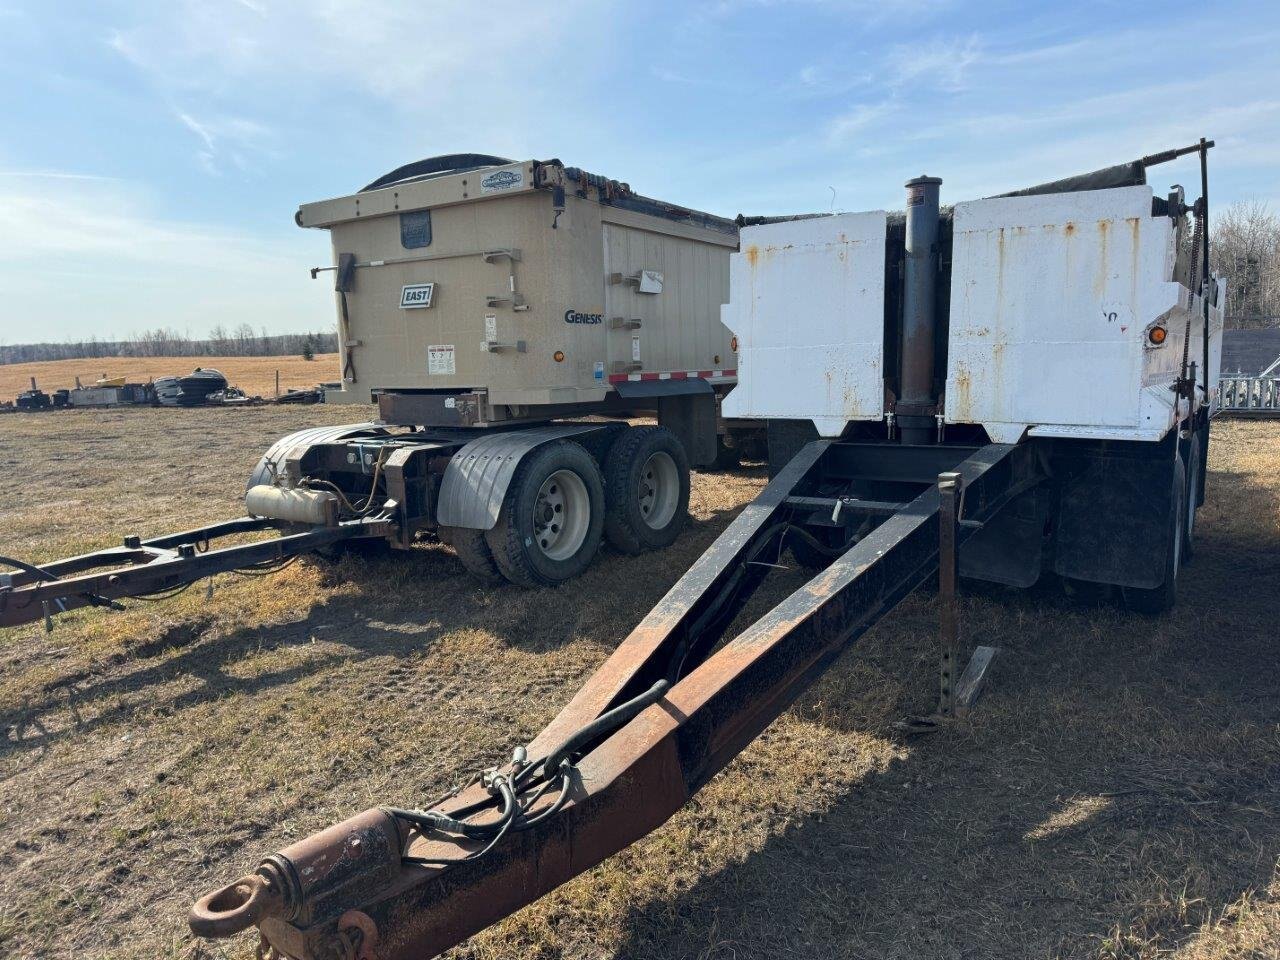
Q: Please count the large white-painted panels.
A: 2